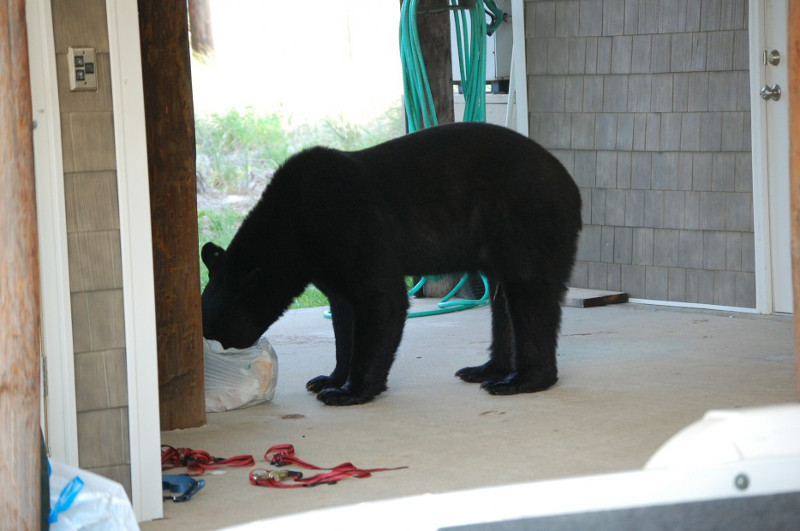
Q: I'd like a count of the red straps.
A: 2